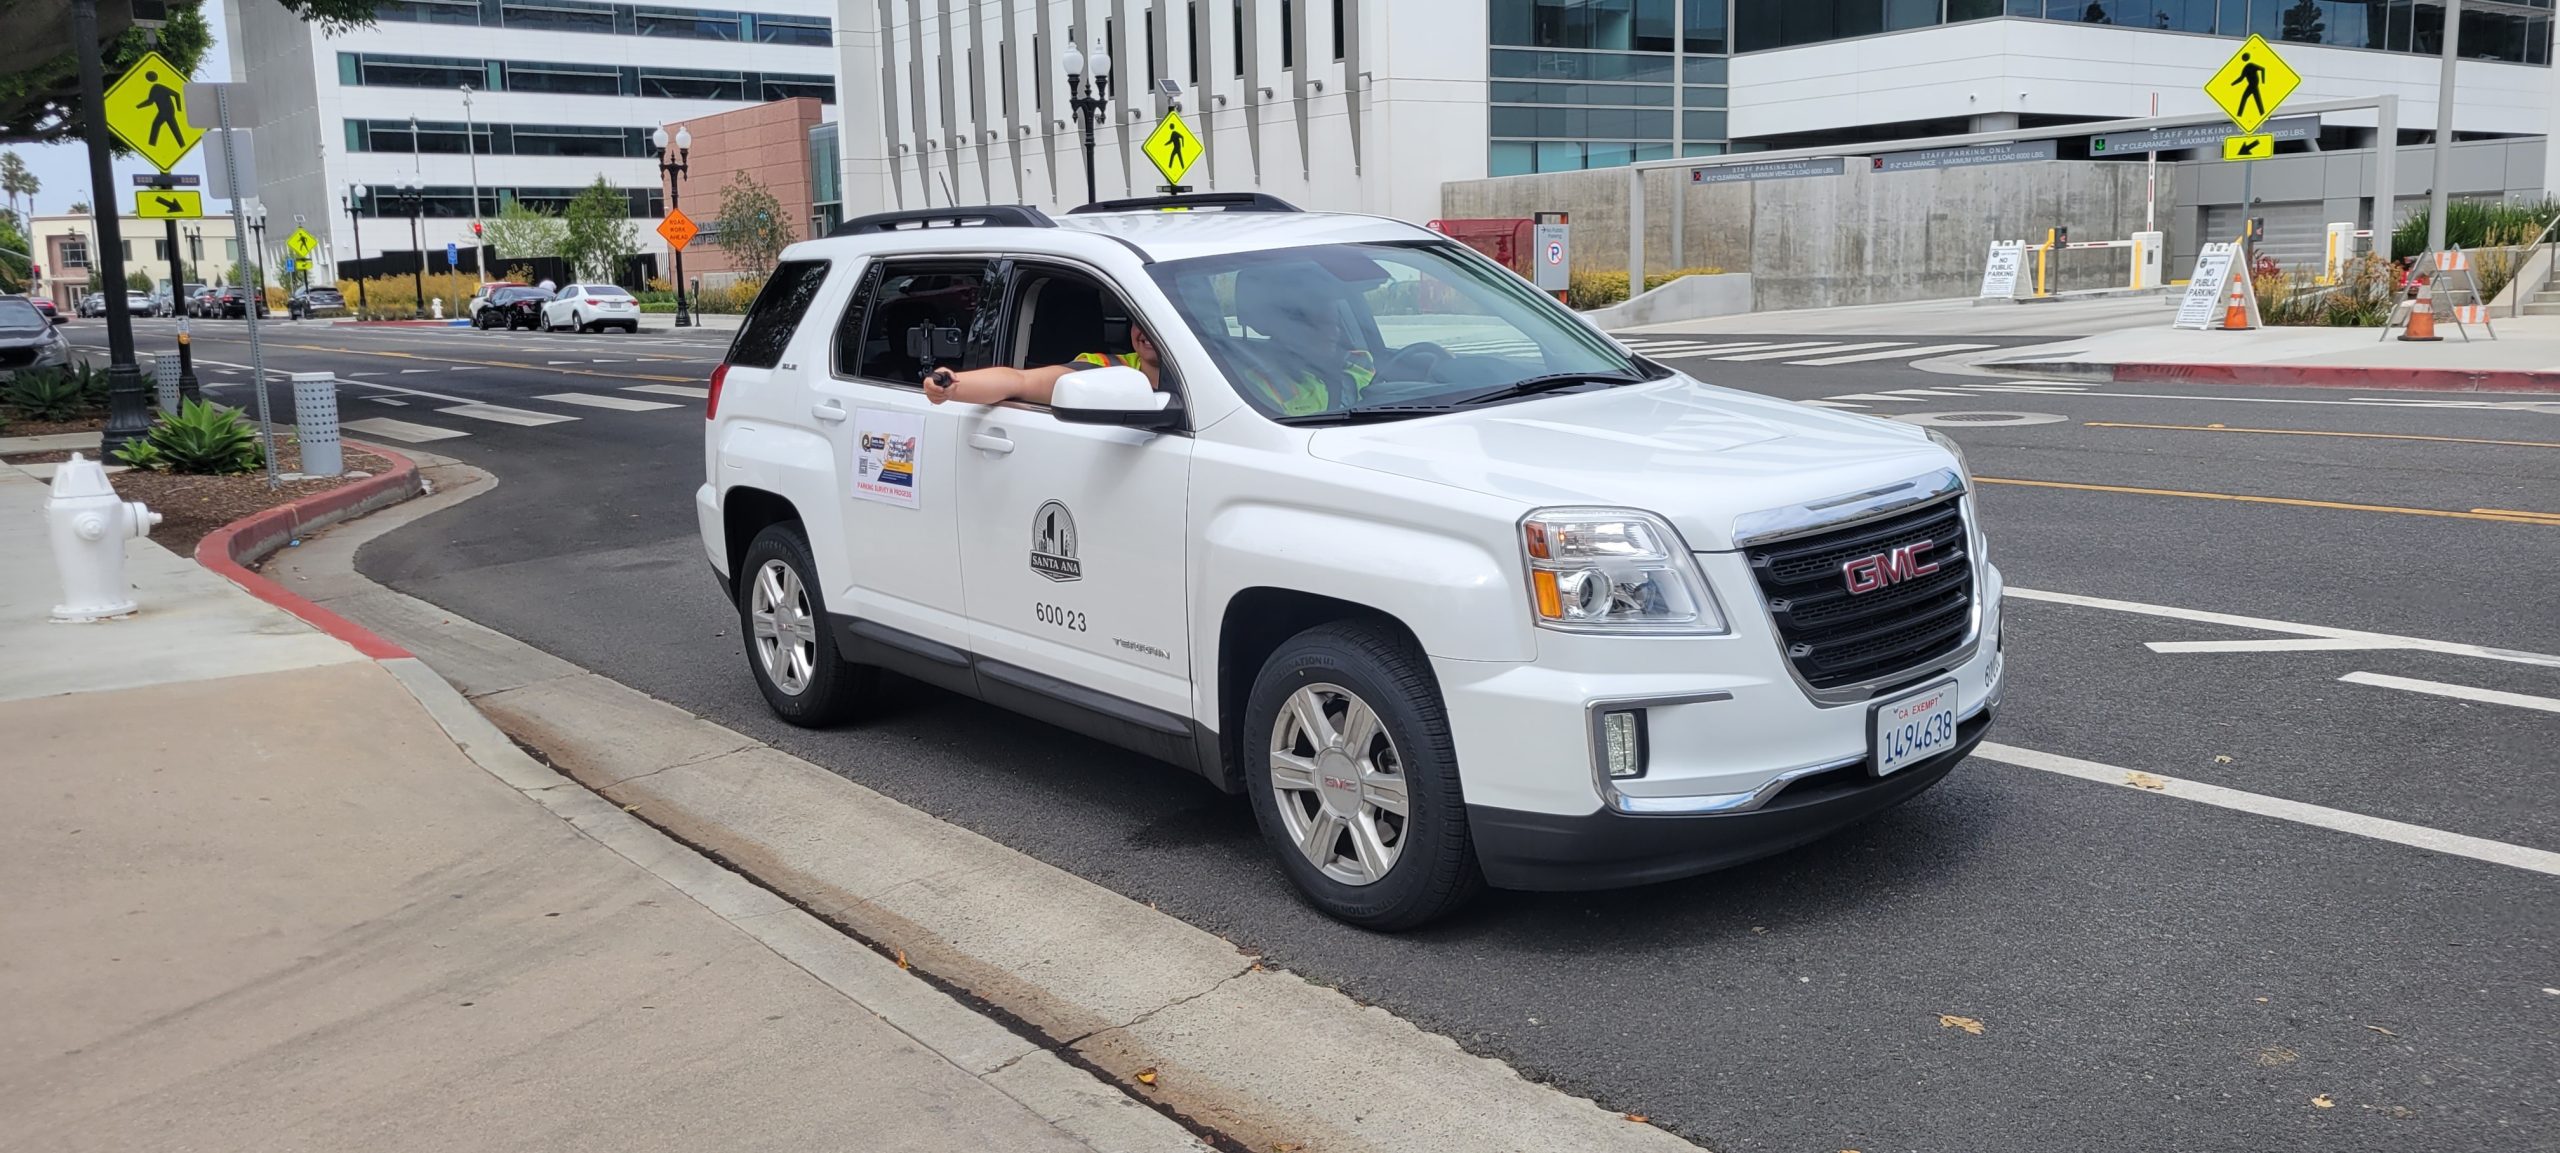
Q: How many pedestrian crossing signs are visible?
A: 4